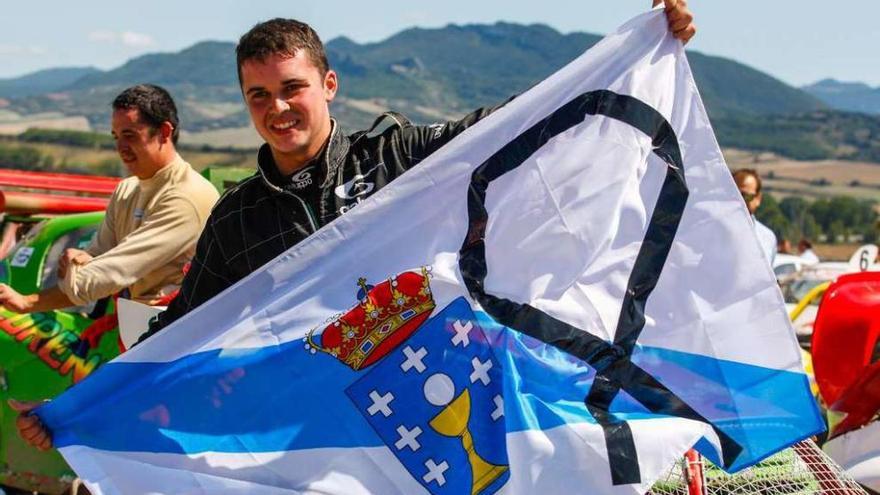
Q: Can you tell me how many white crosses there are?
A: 7